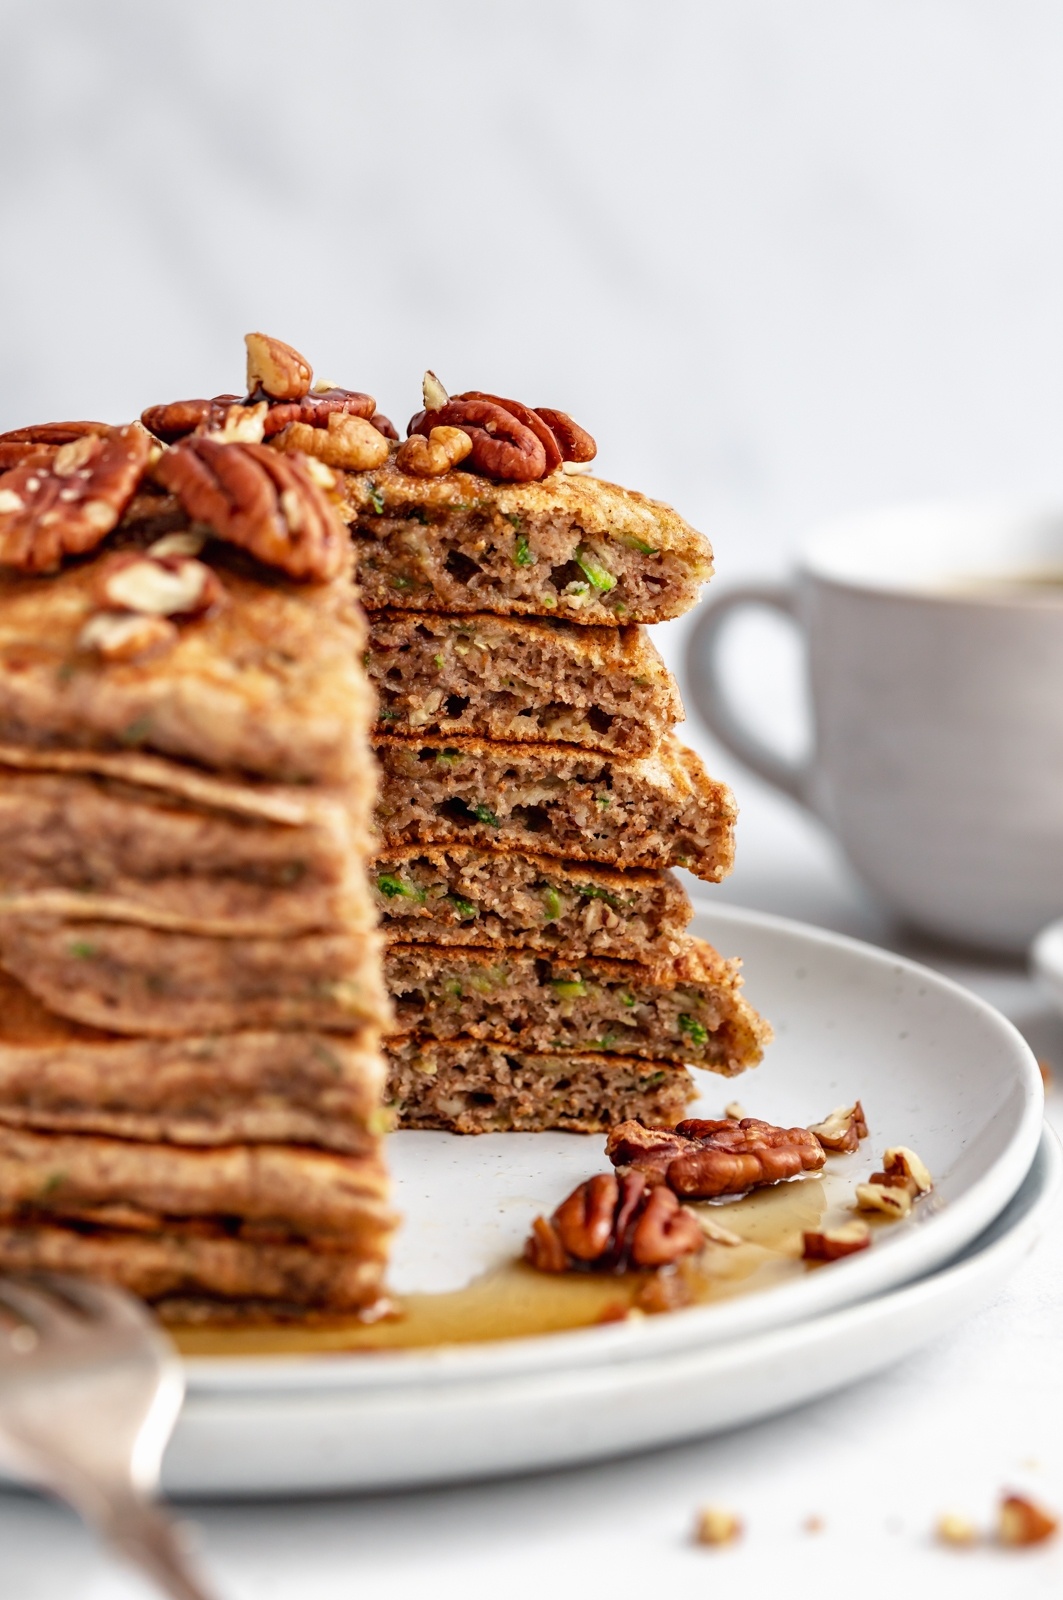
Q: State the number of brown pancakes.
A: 6